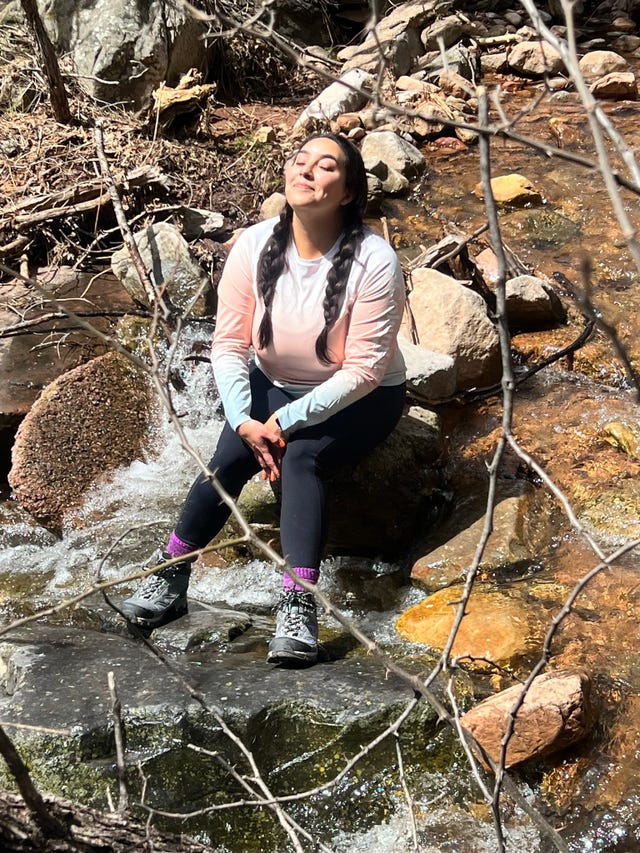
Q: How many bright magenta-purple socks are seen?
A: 2